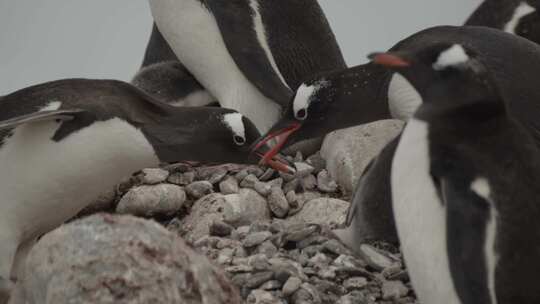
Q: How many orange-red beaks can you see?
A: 3